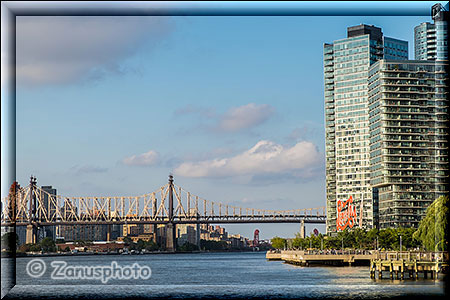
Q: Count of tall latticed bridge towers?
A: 2